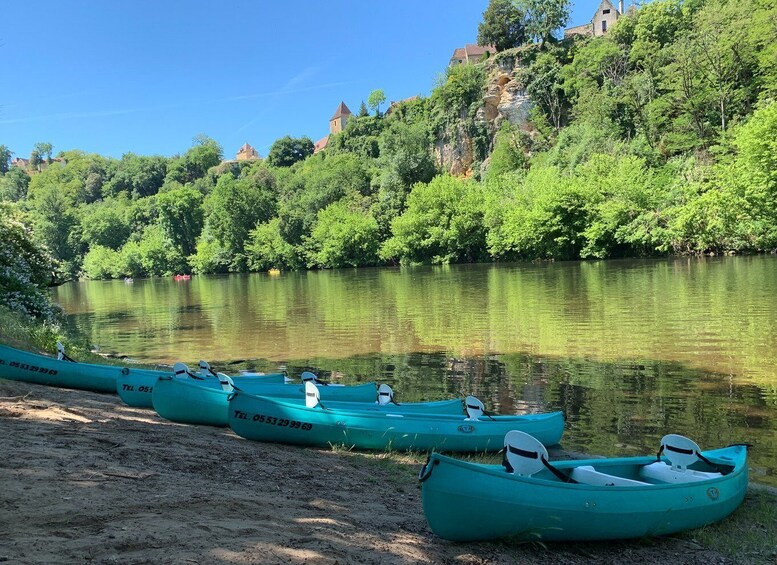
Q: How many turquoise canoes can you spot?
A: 5